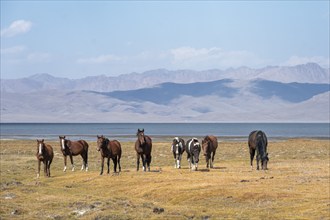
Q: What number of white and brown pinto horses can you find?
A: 2